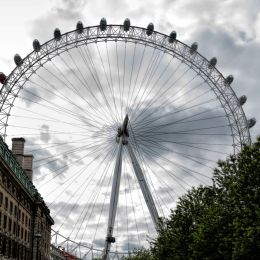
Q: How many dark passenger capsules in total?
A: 13